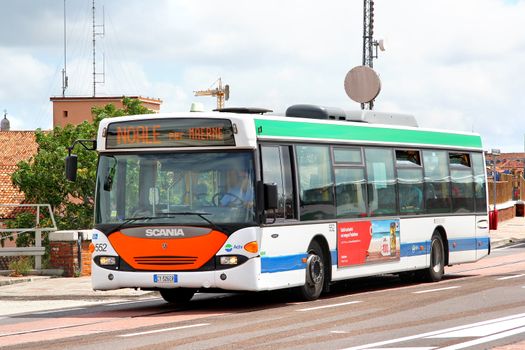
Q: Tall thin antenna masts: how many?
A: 3